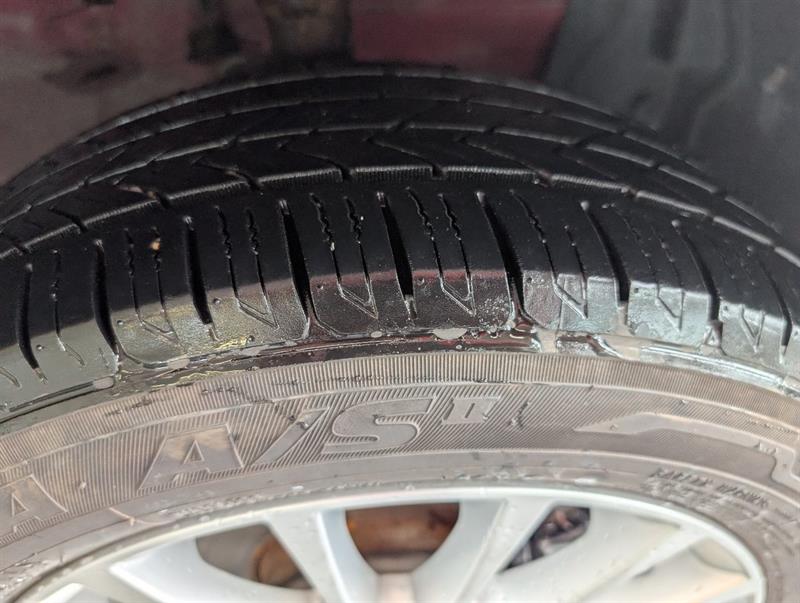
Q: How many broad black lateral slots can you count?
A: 9